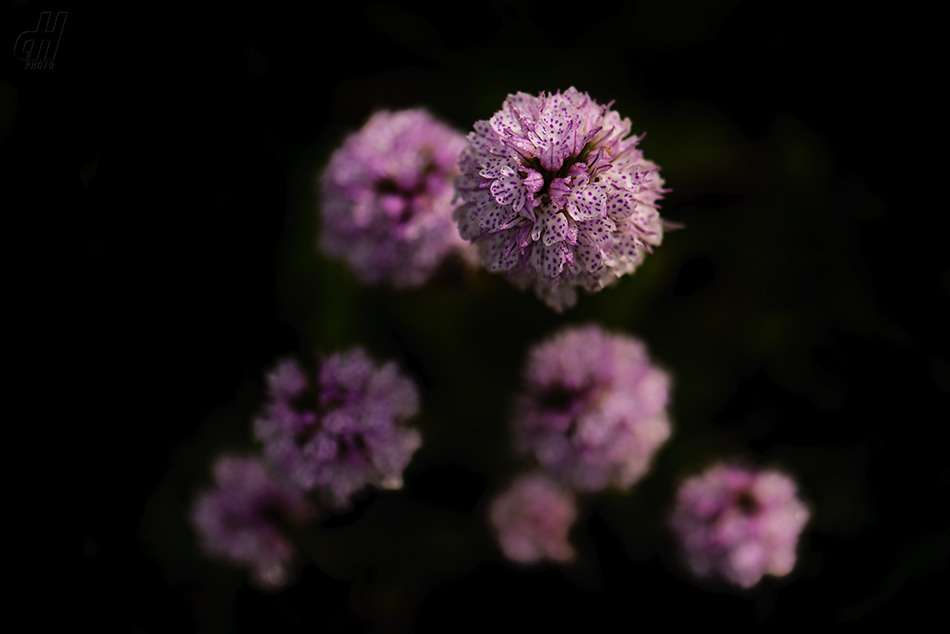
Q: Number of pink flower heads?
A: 7